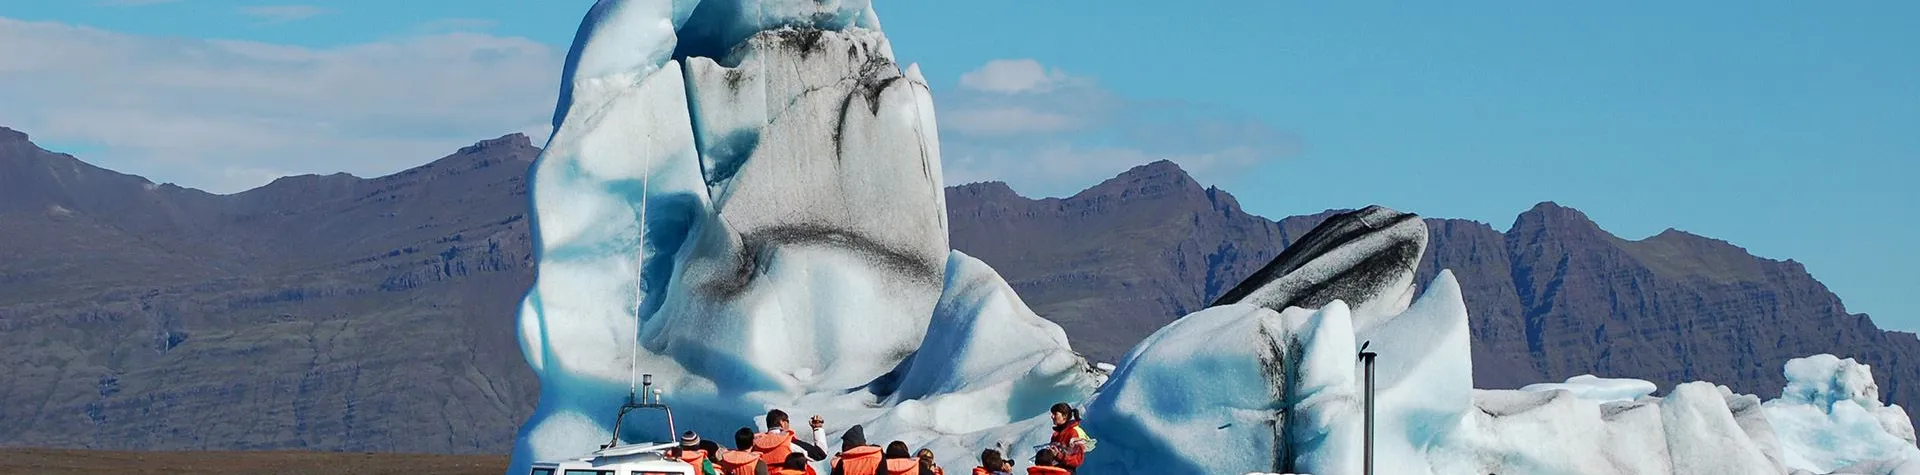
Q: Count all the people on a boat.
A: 11